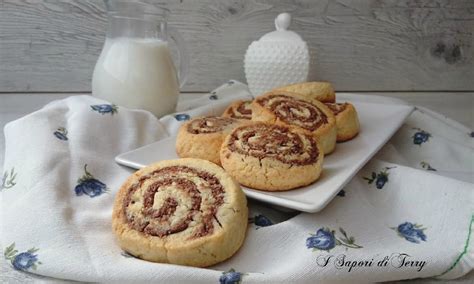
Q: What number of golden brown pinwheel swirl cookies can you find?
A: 7